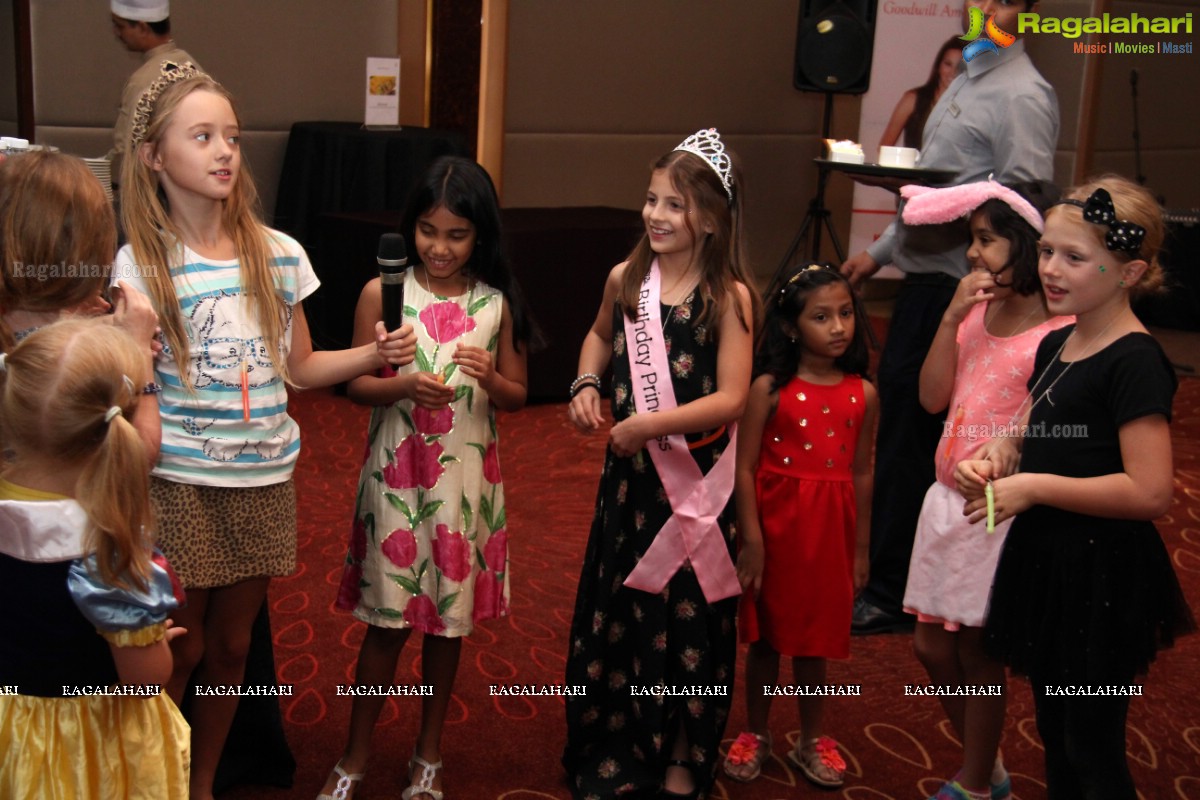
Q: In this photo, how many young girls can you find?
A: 8